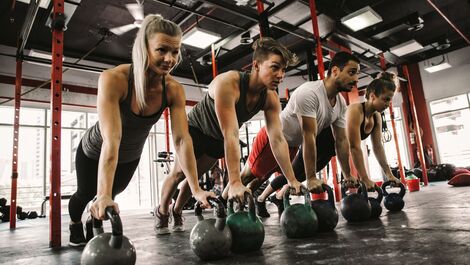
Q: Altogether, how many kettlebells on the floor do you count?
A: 8